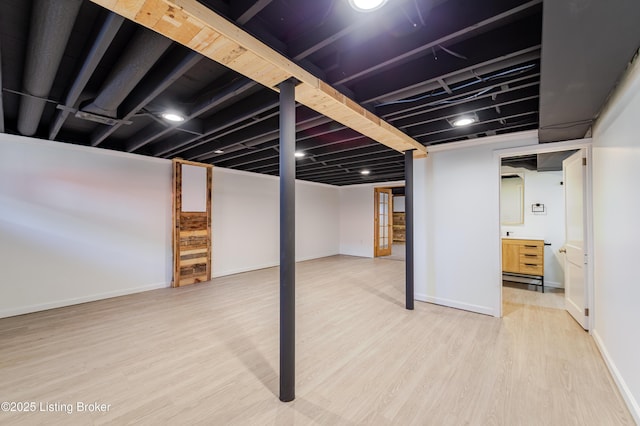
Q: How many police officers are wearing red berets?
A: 0